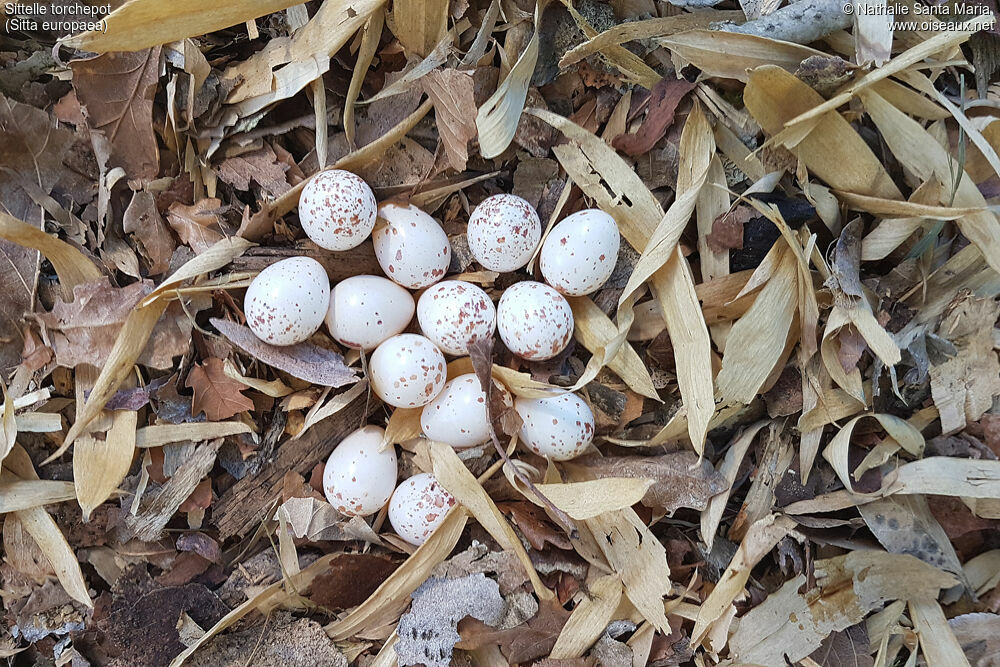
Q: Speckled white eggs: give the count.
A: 13